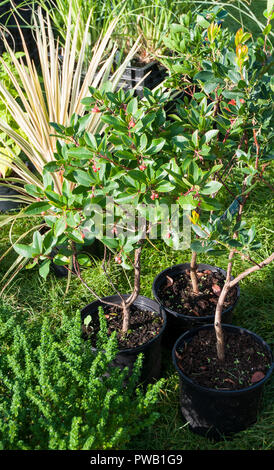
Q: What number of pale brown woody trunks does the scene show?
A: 3